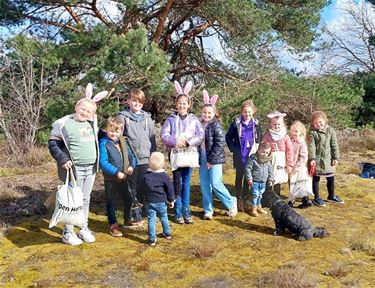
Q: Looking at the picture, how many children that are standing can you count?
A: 11